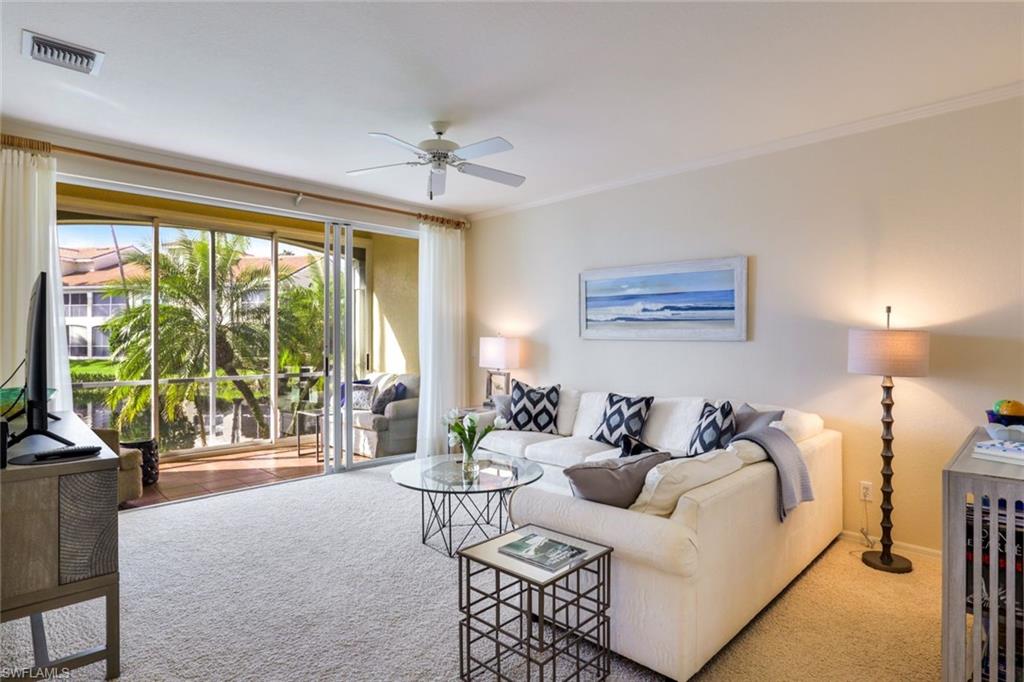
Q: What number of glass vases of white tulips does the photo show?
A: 1